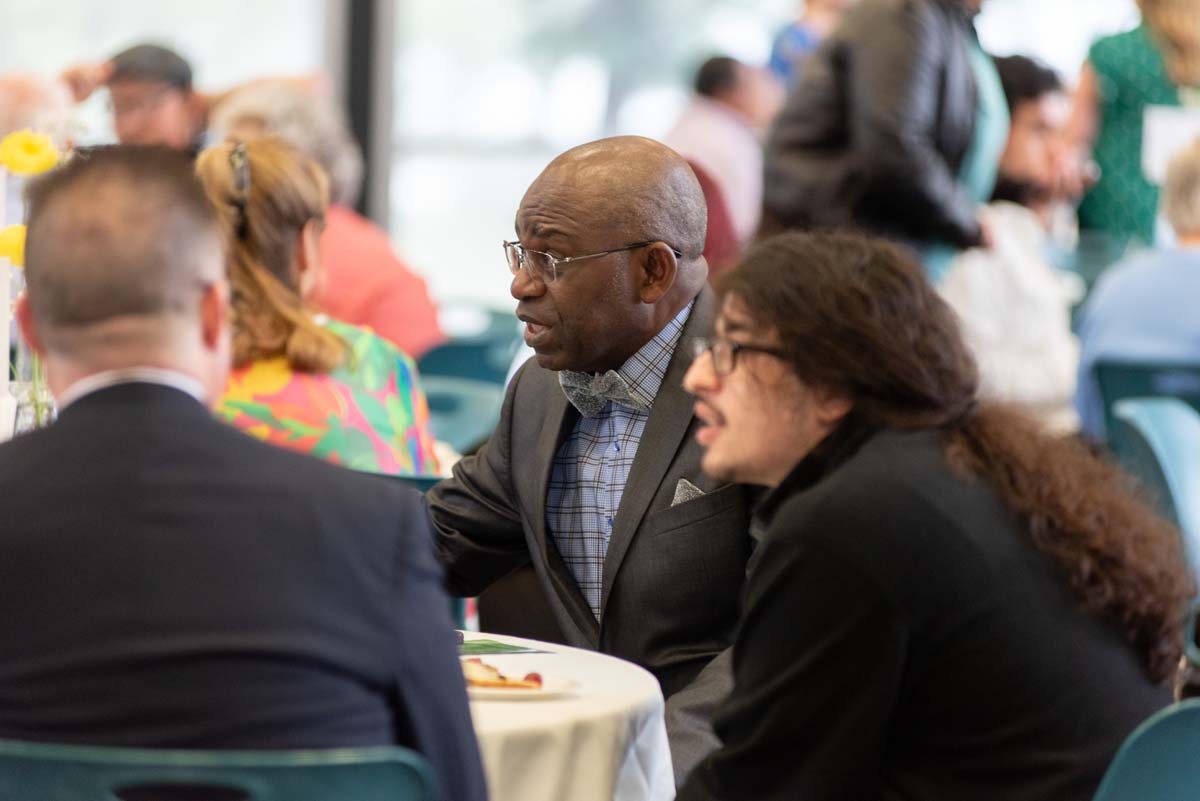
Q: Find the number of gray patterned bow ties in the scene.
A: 1